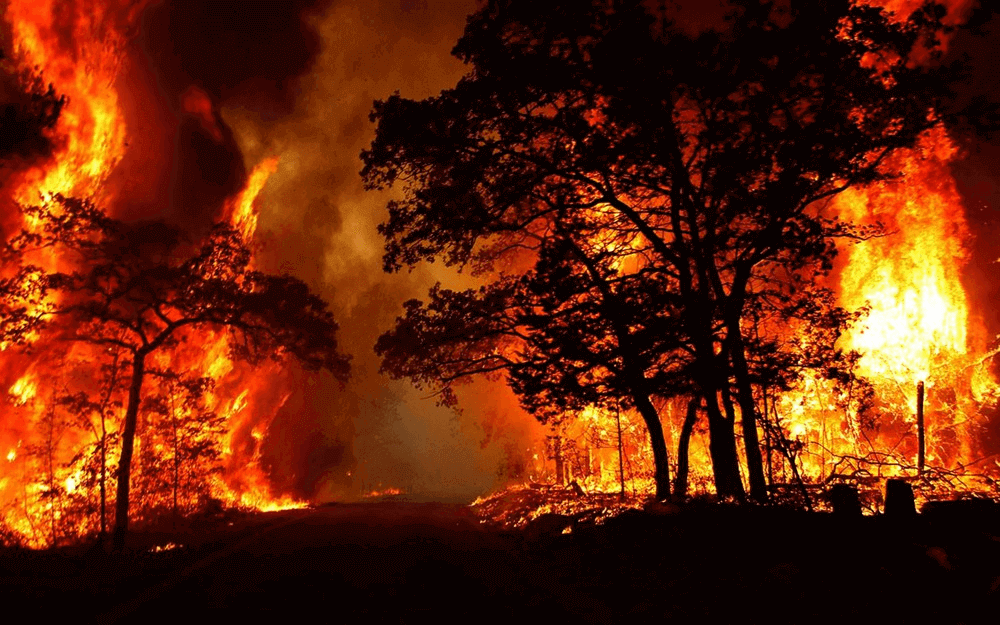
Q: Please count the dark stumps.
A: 2